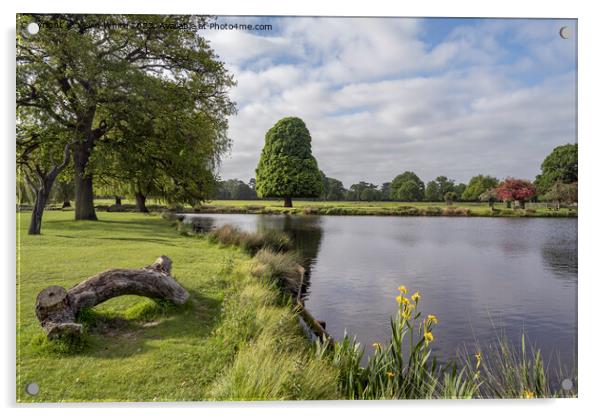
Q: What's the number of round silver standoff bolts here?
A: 4